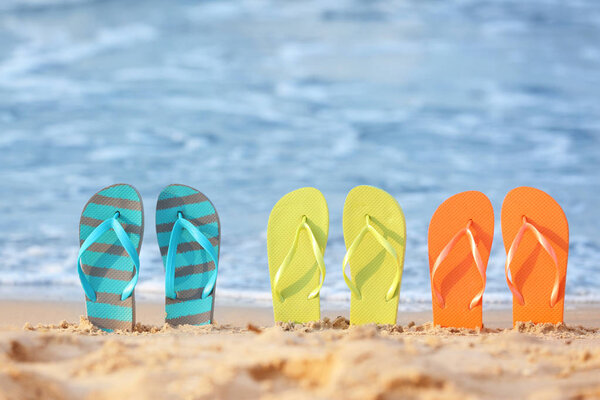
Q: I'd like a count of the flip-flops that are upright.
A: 6